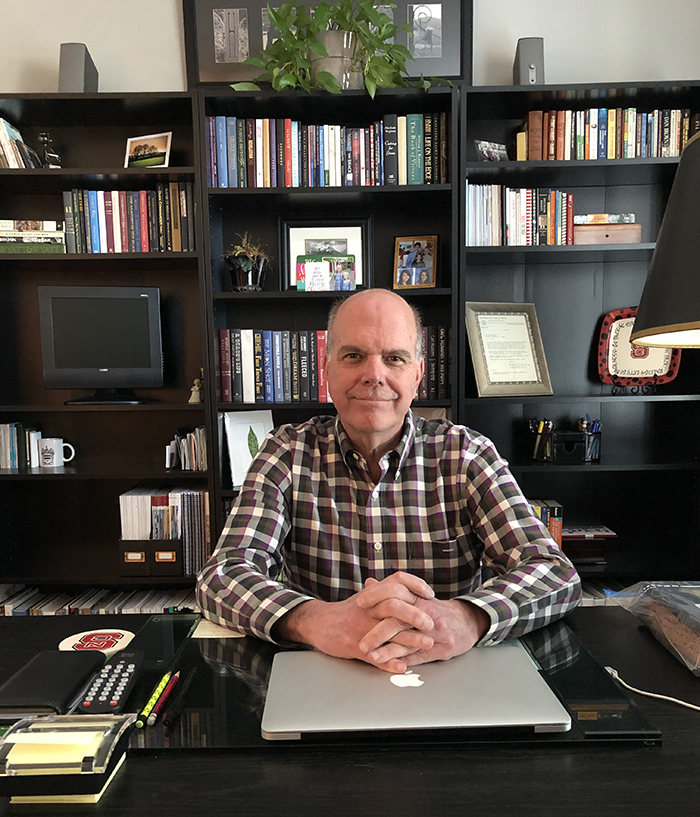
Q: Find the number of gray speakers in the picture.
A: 2